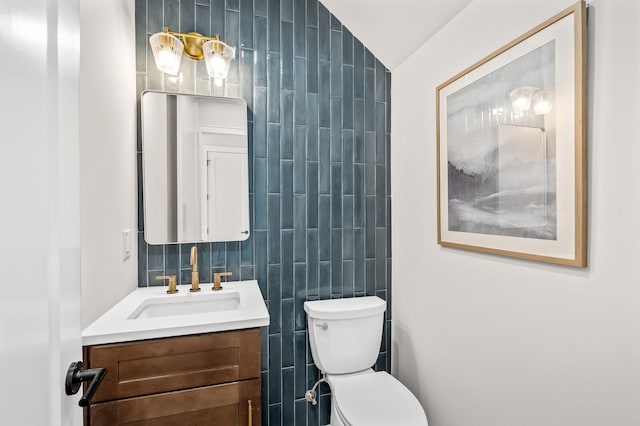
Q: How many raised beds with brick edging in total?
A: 0